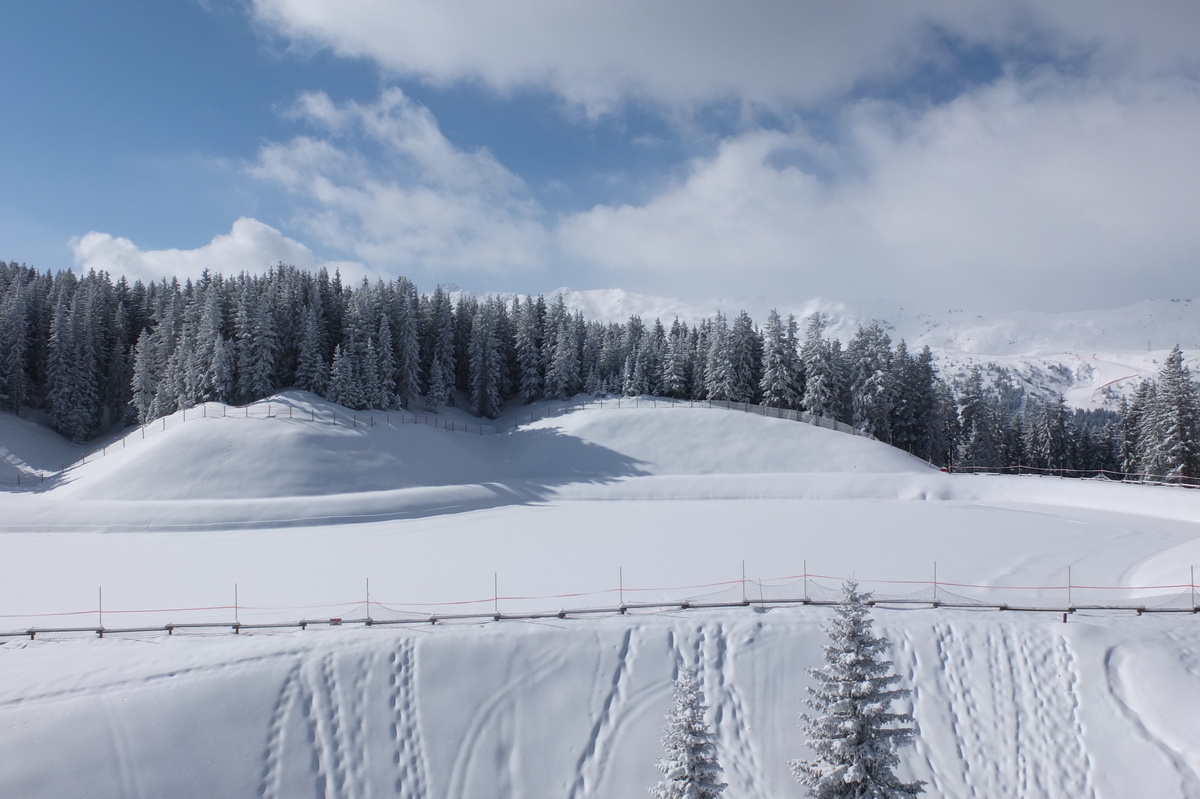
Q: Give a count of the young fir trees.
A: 2